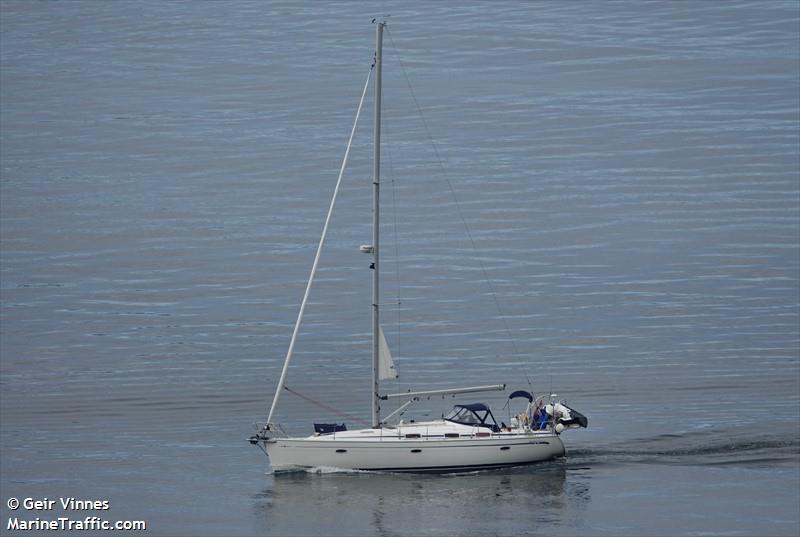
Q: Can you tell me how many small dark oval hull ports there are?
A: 3